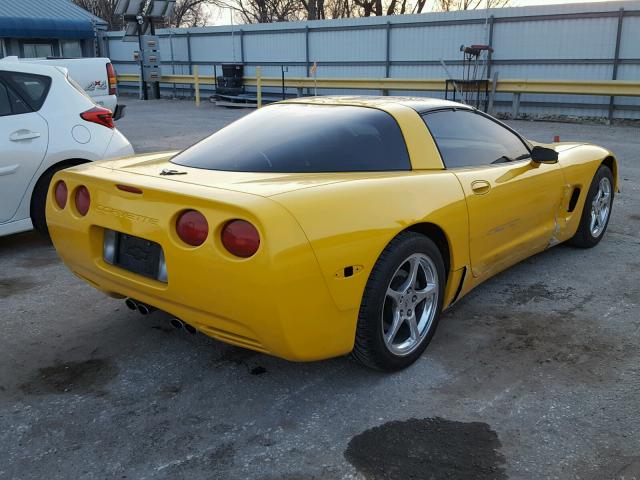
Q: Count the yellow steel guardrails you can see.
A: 1